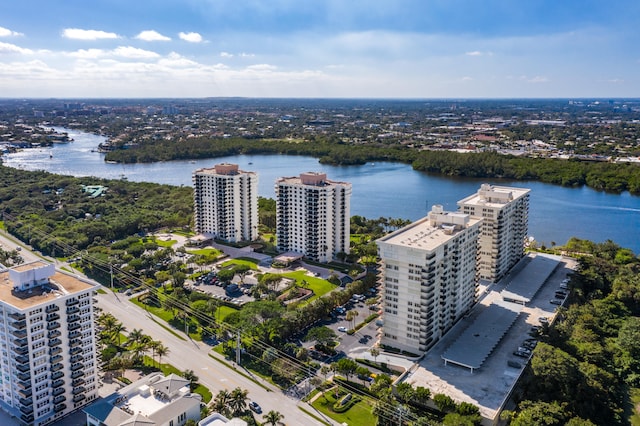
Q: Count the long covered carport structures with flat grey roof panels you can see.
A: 2